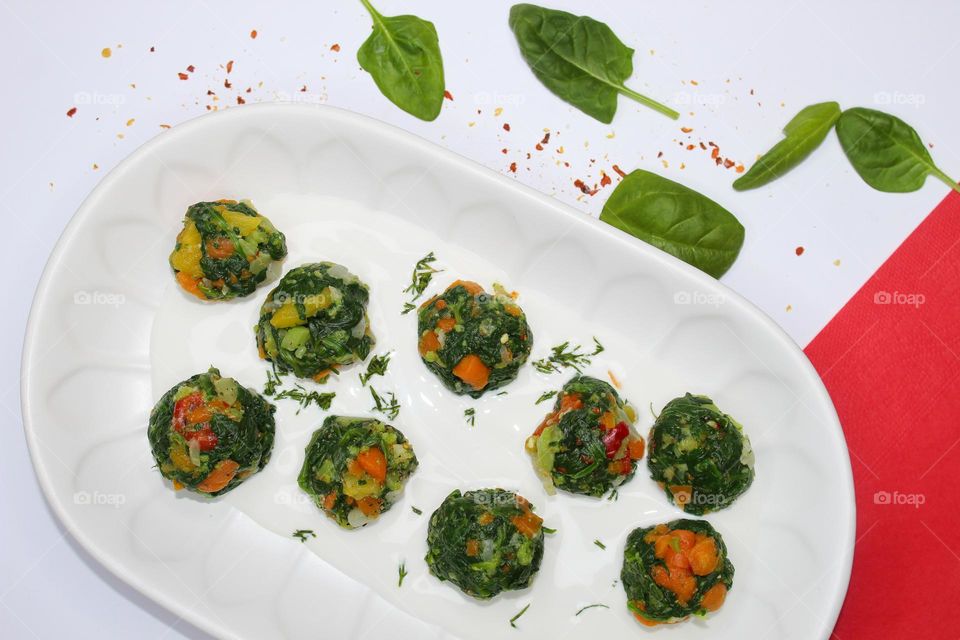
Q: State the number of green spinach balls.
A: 9